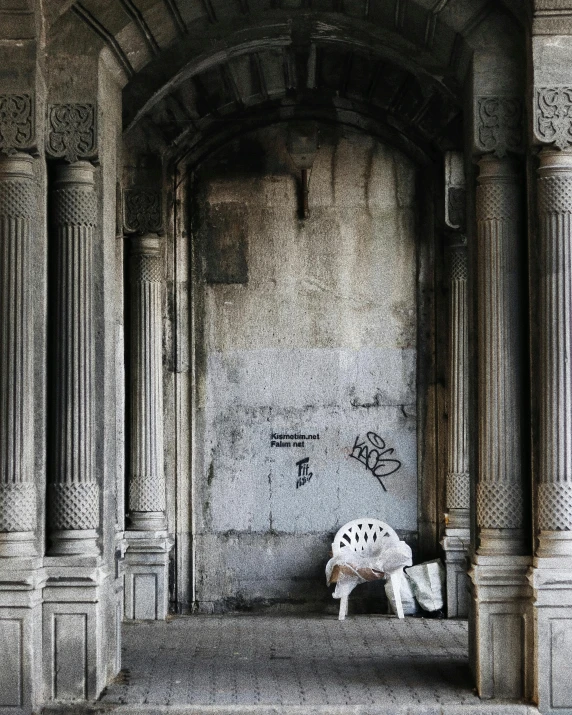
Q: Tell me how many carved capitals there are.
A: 6